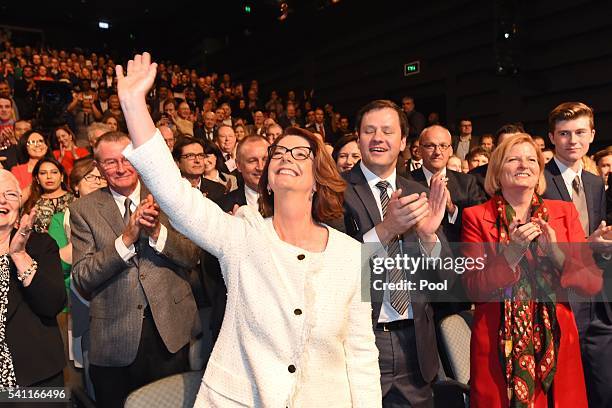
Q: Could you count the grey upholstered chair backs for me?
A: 2